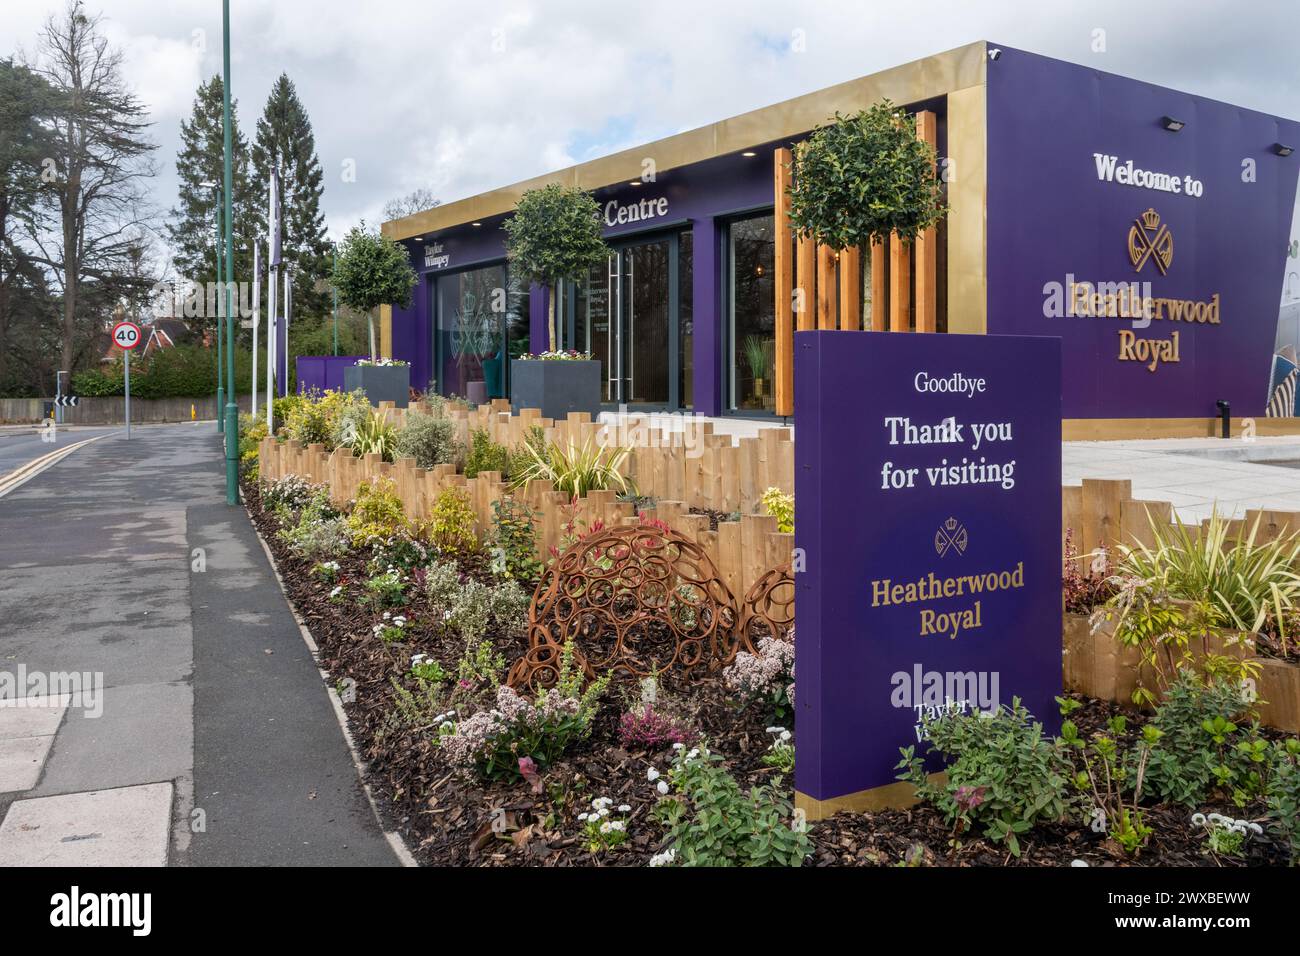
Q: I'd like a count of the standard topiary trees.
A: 3